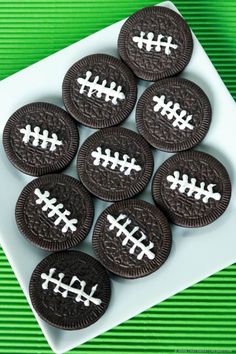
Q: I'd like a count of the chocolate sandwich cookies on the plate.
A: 9